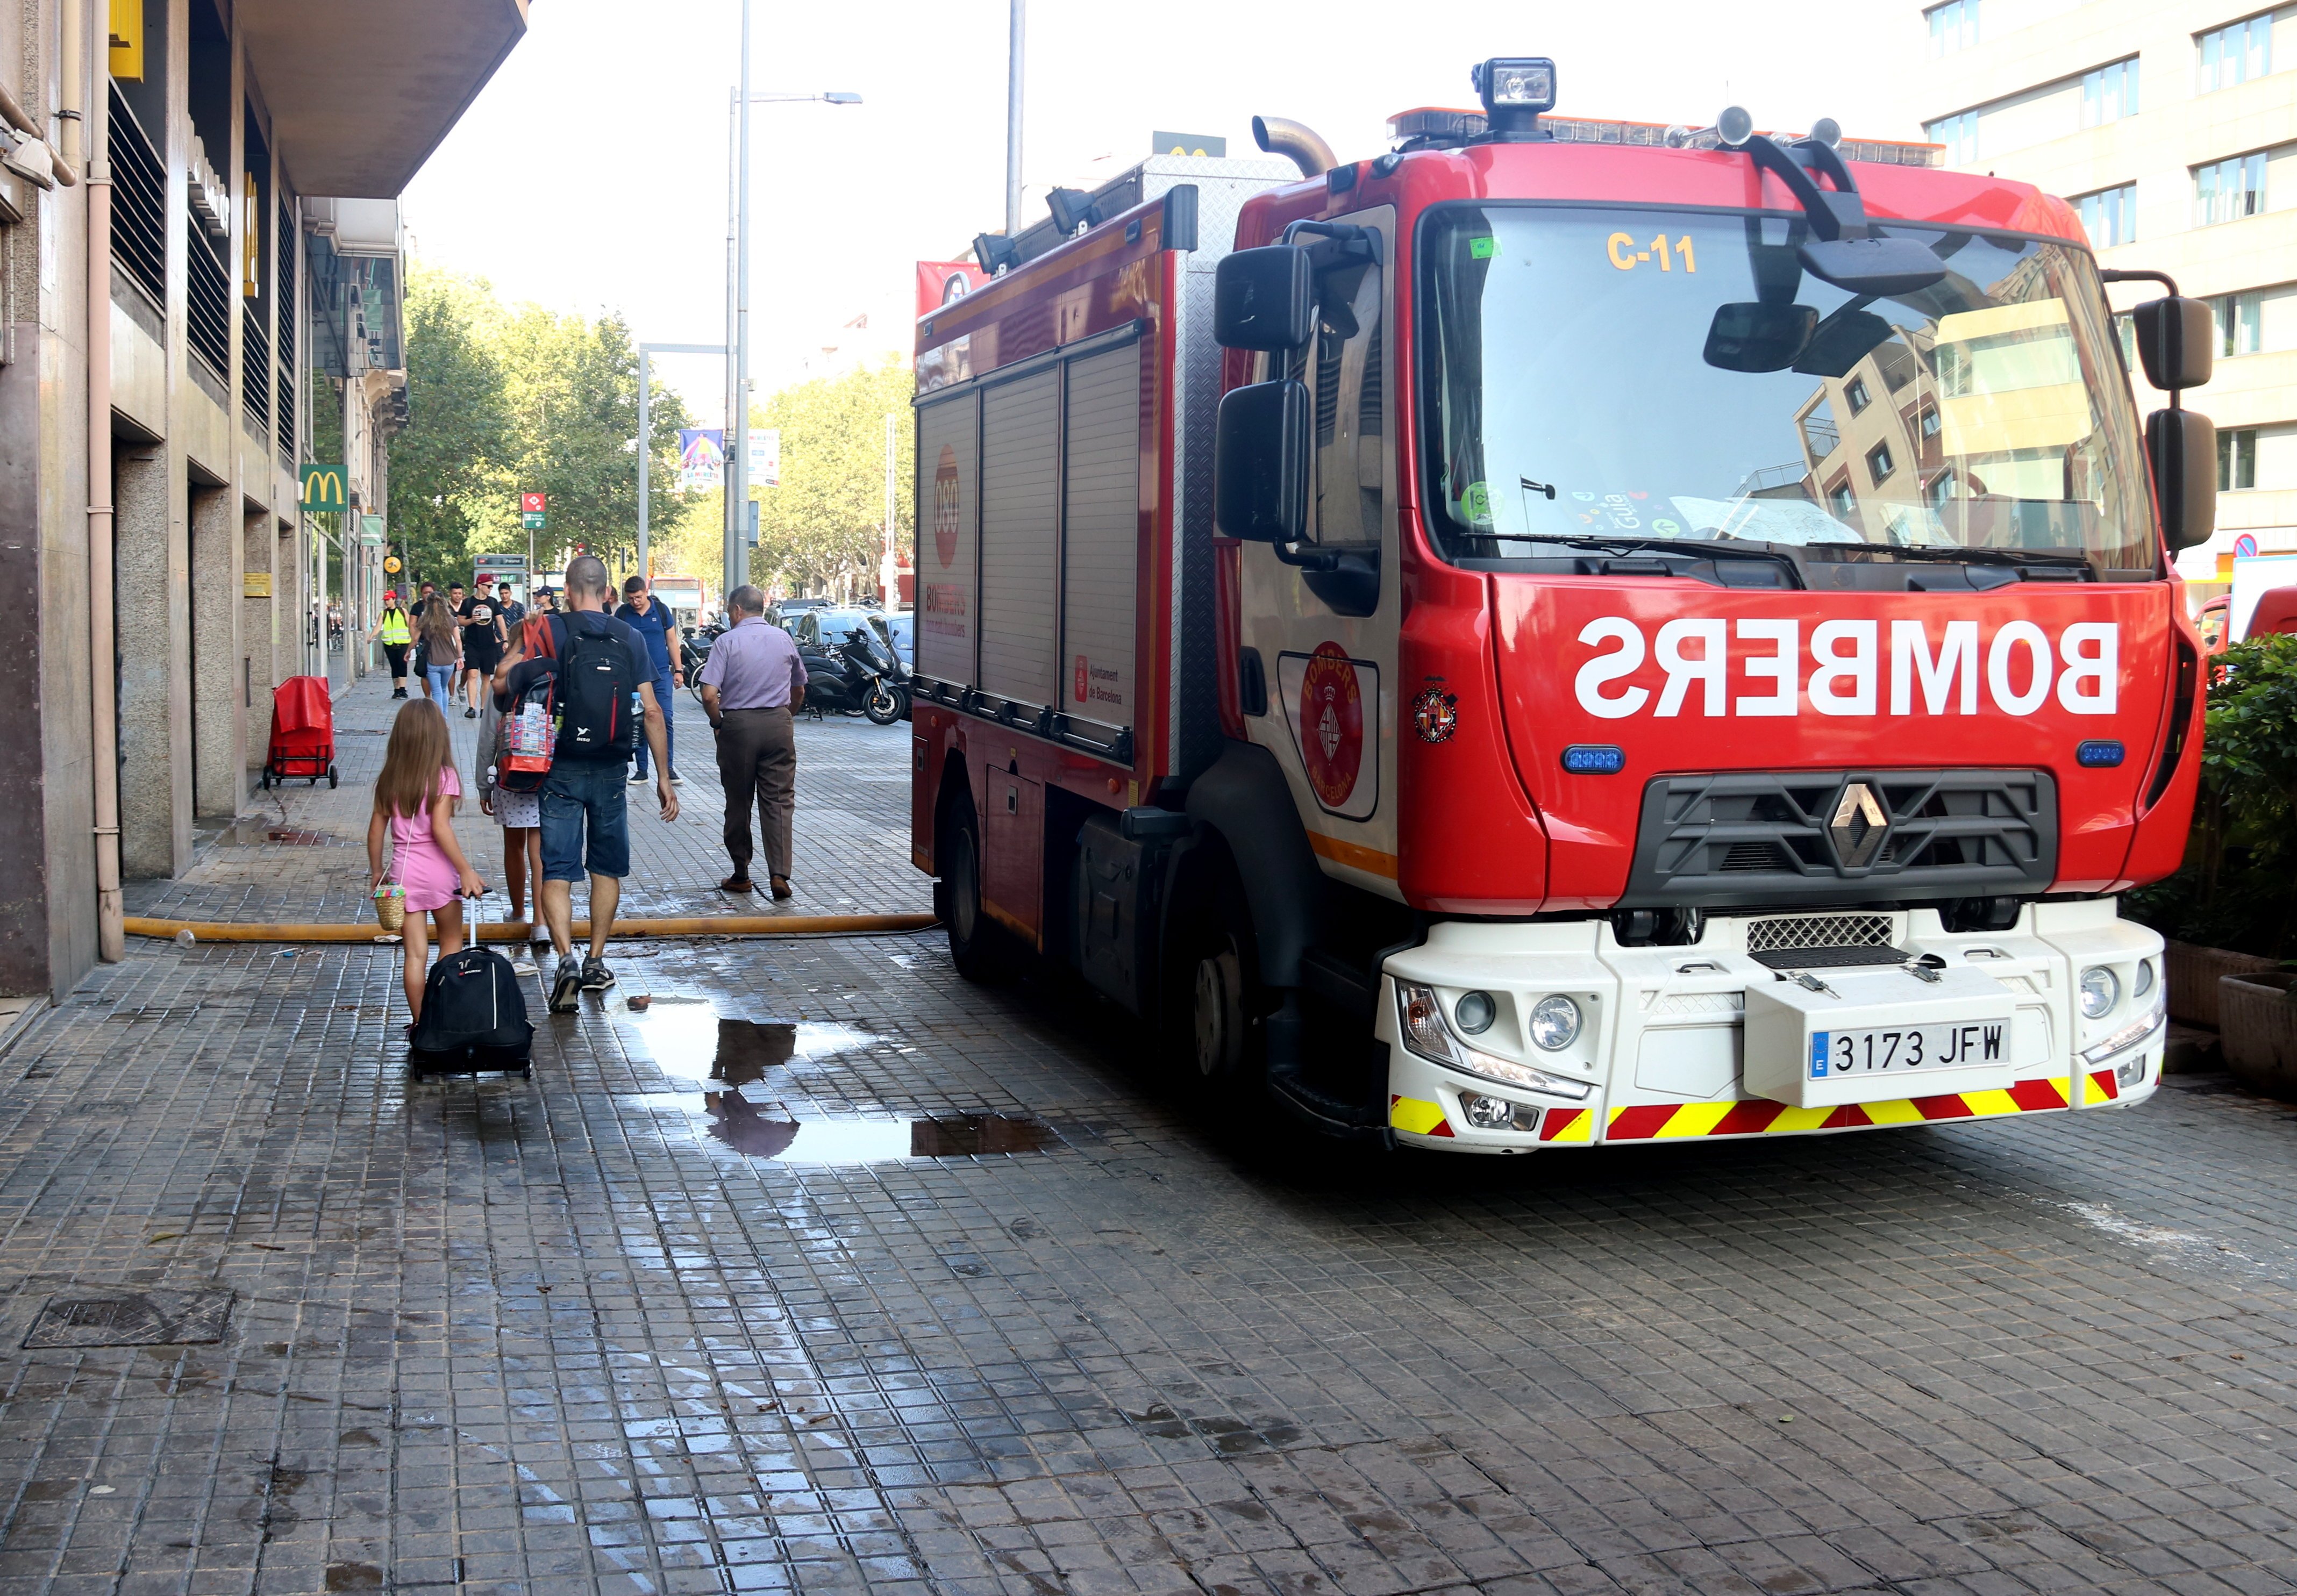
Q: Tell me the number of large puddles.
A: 2